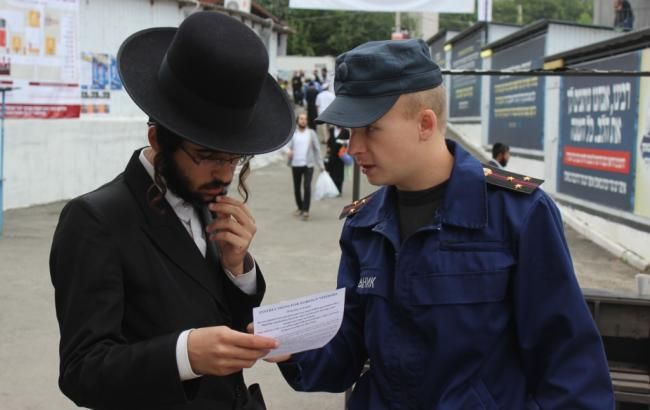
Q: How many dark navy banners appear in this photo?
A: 4